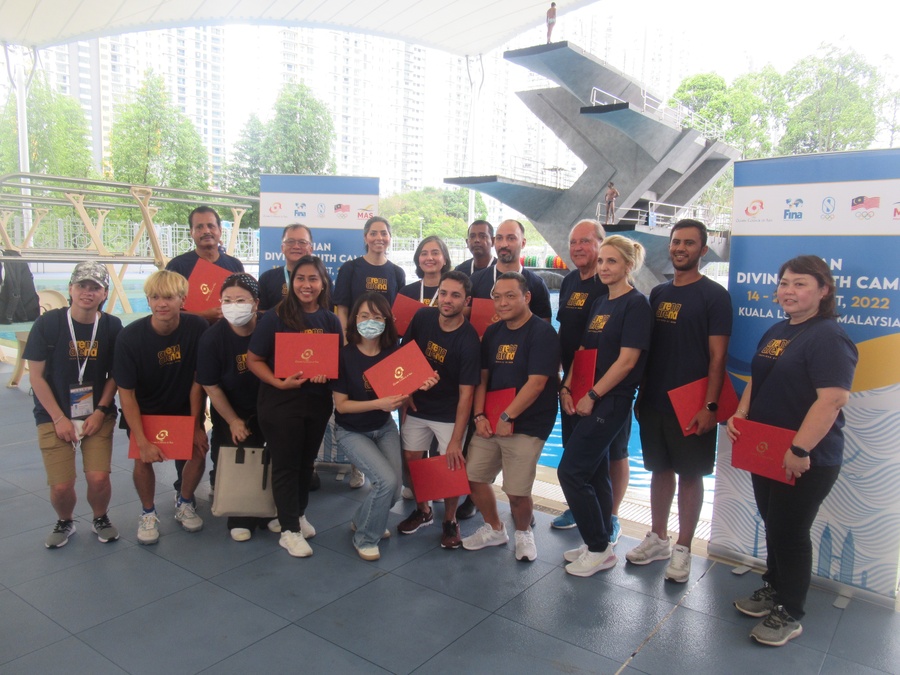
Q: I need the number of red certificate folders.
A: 11